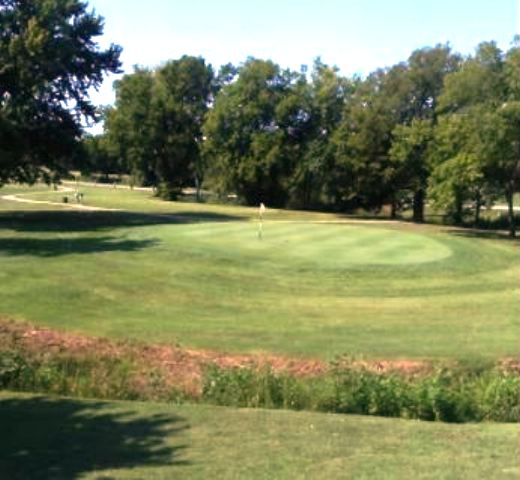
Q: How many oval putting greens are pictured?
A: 1